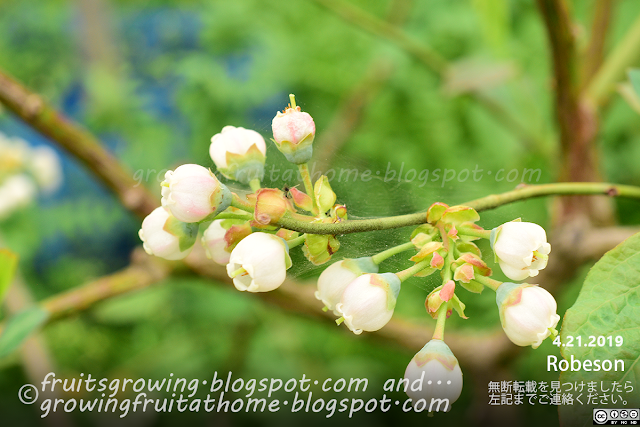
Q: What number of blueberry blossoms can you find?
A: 11